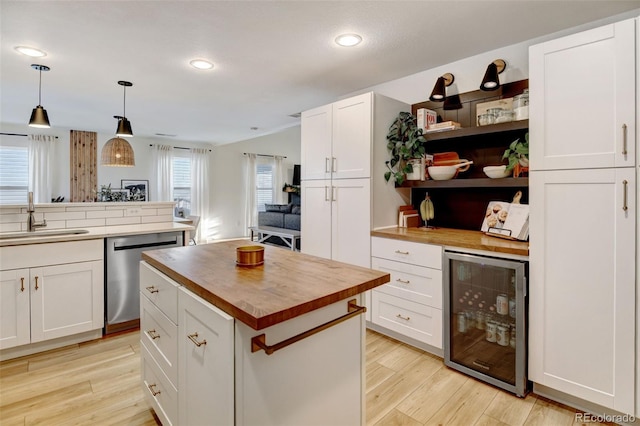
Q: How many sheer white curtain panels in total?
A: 5